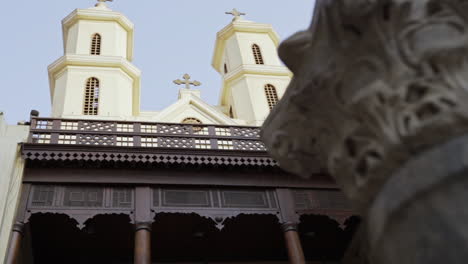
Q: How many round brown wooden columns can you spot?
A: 3